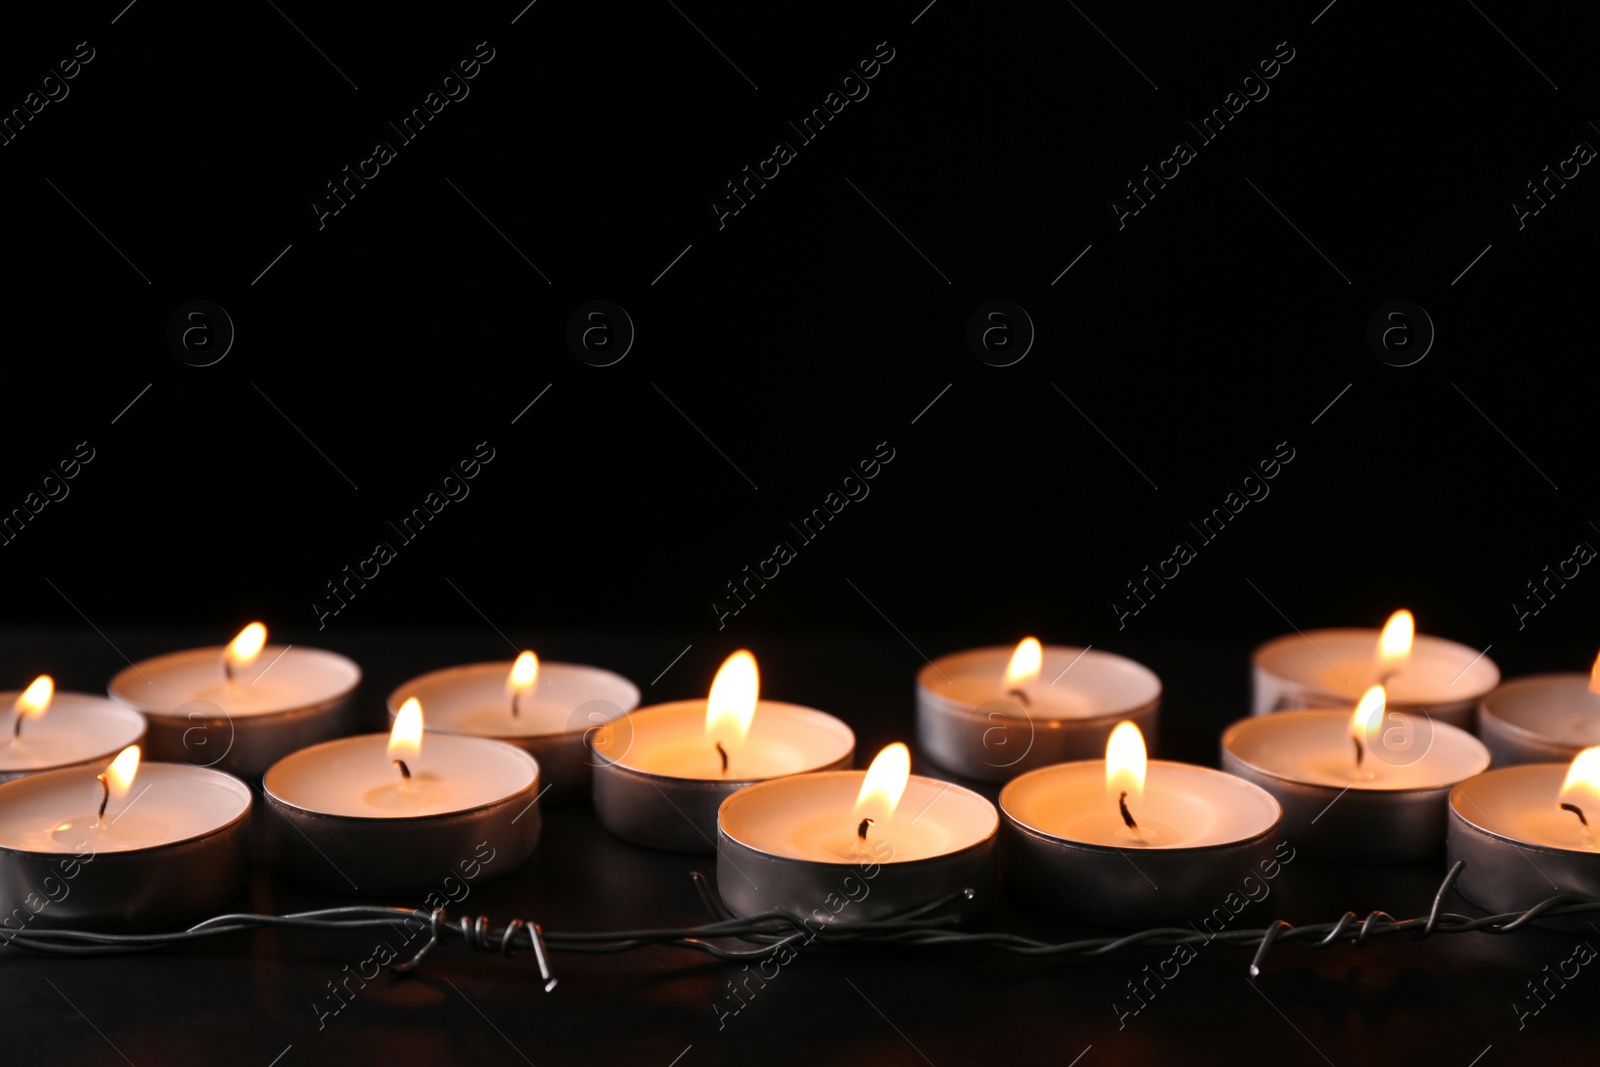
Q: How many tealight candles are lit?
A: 13